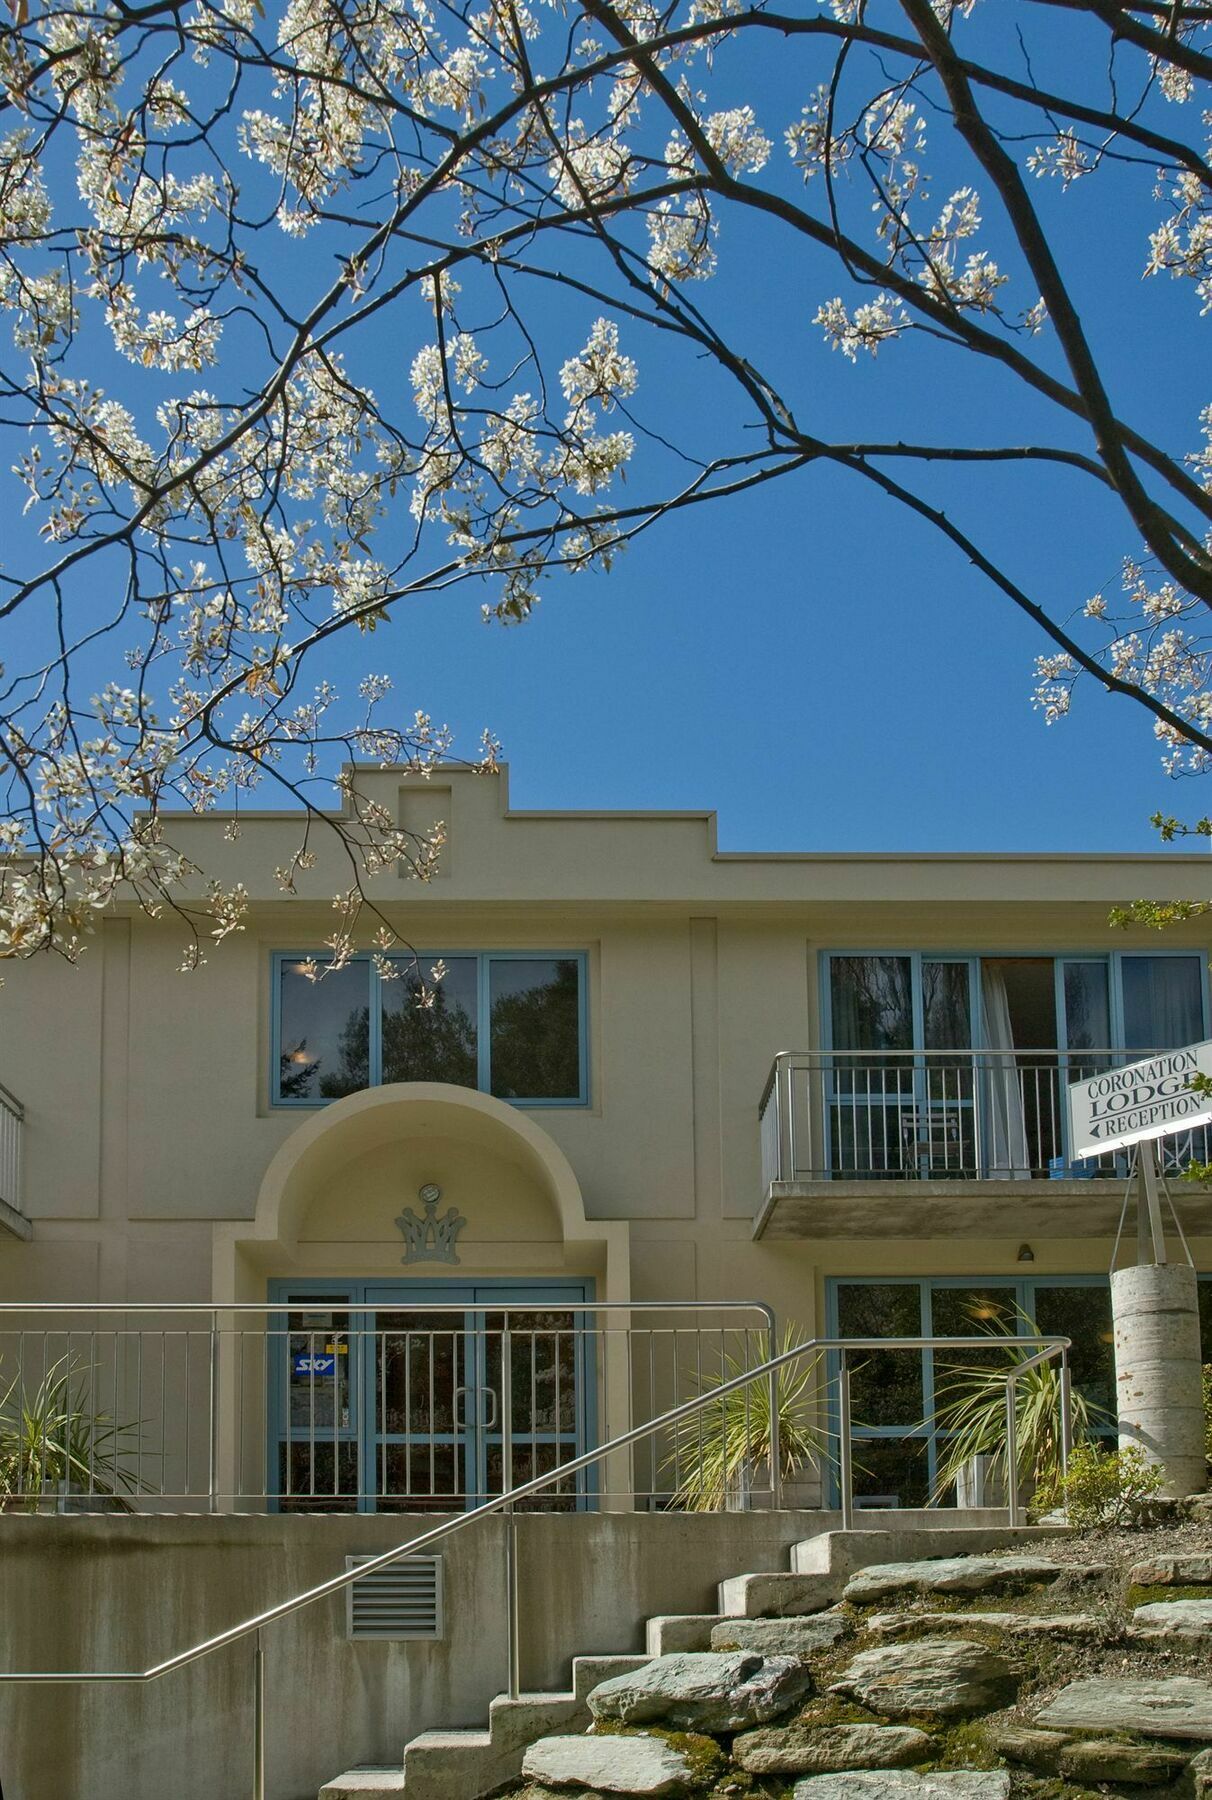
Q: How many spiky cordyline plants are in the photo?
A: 3